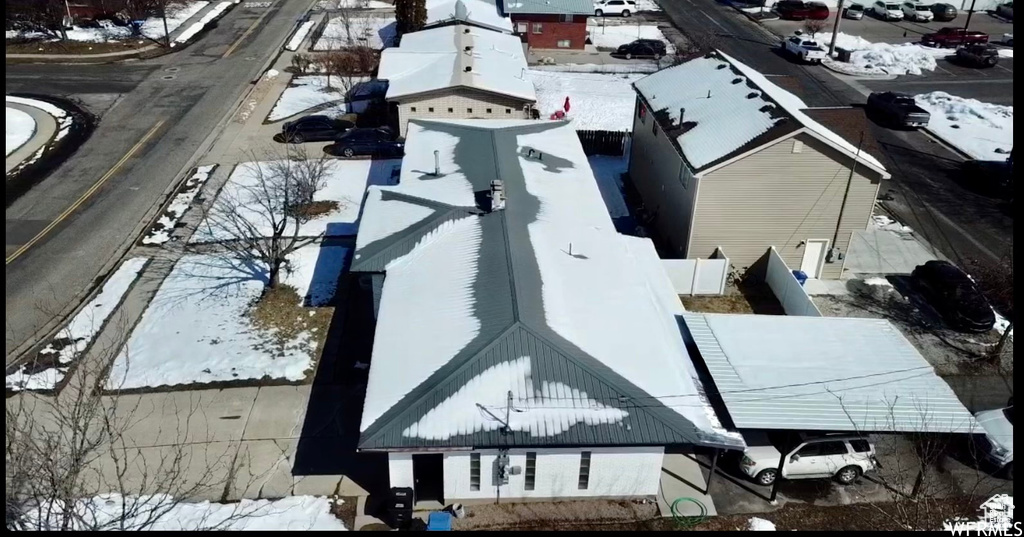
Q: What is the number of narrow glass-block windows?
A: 3